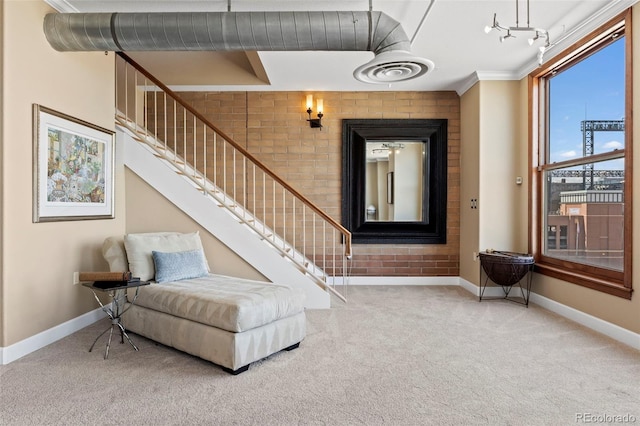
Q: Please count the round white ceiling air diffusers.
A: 1